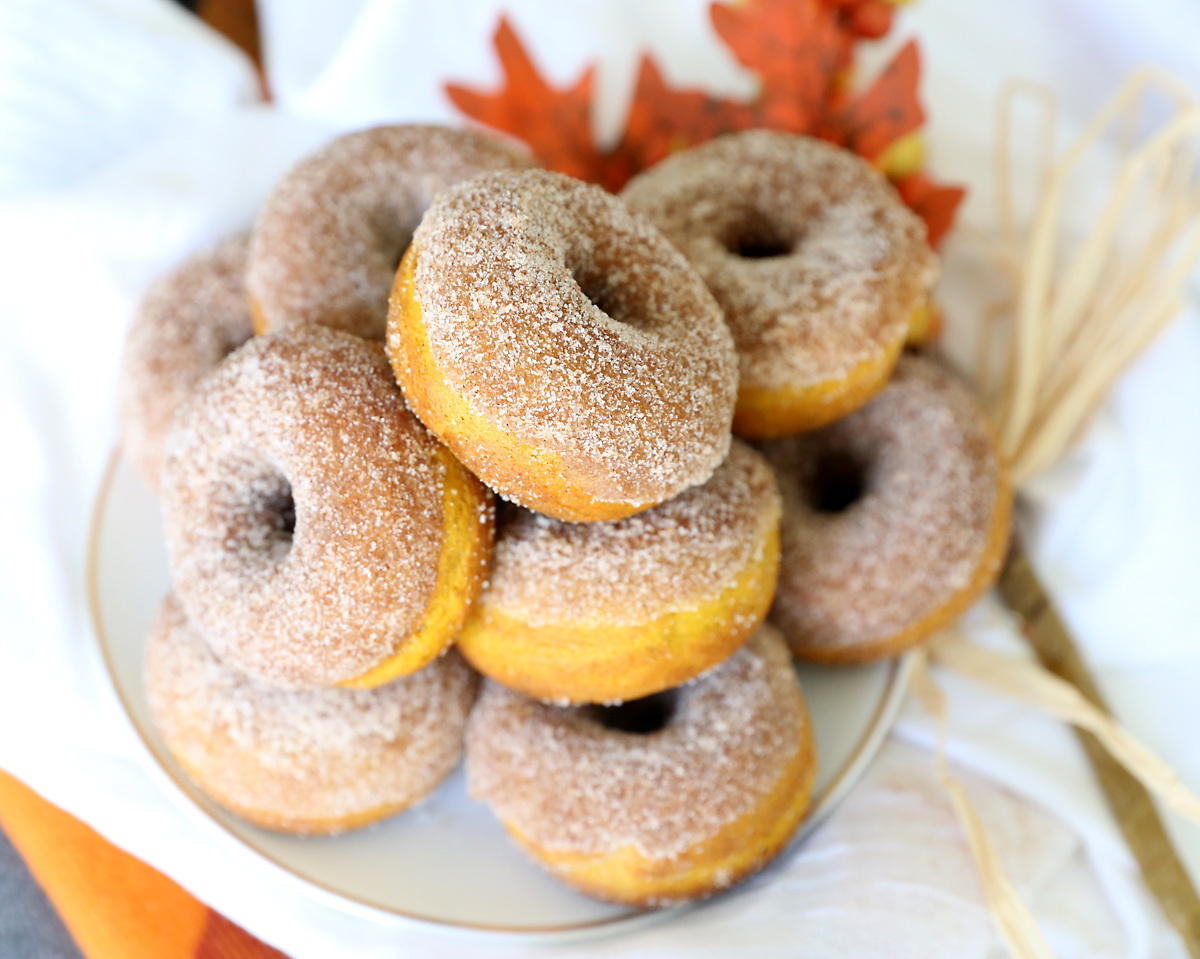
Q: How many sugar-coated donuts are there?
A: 9